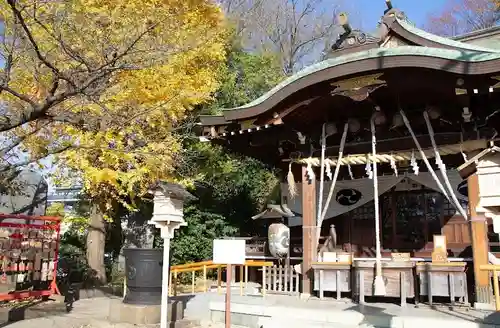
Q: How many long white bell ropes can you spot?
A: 5